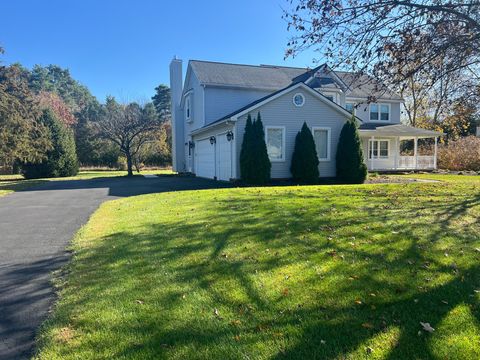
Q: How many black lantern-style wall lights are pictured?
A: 3